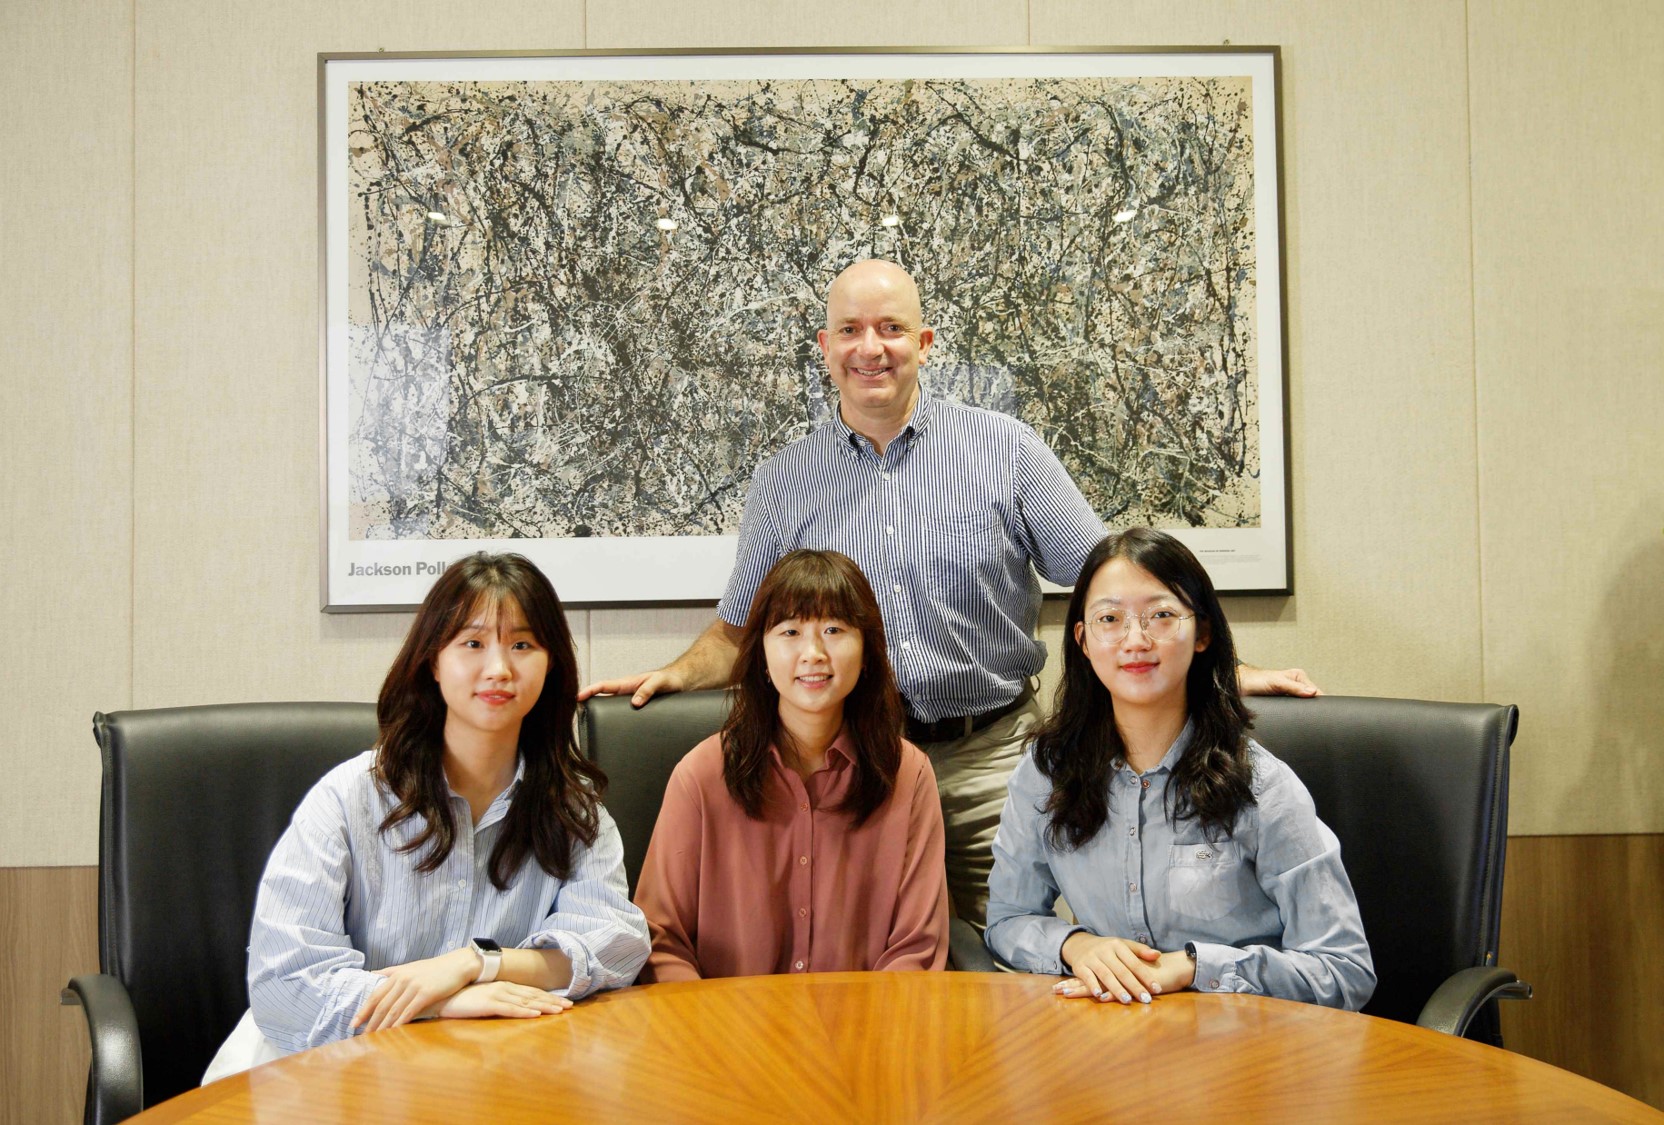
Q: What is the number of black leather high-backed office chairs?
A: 3